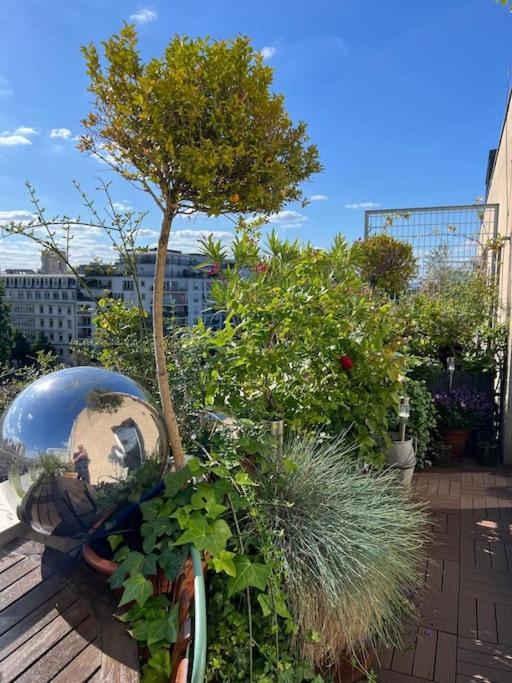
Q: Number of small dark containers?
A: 2